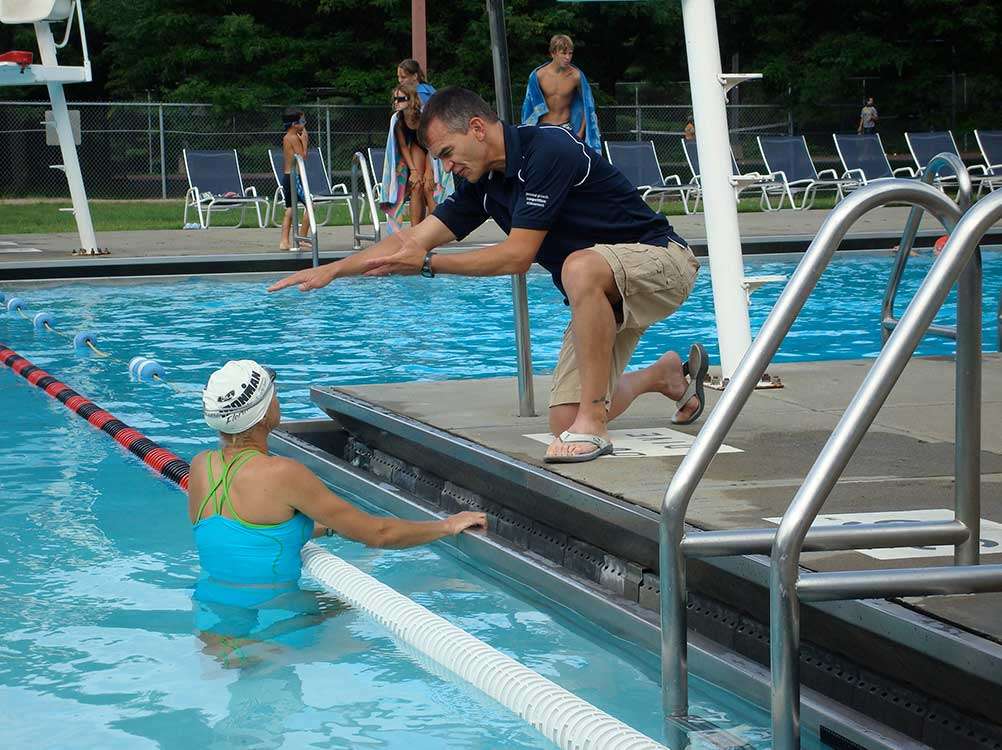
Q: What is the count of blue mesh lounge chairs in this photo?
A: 9